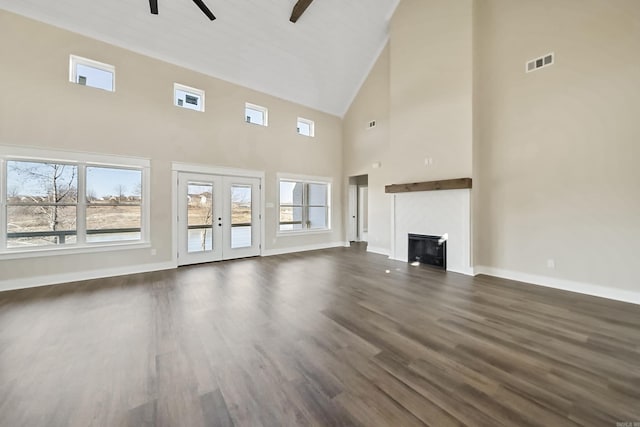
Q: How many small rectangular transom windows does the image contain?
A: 4